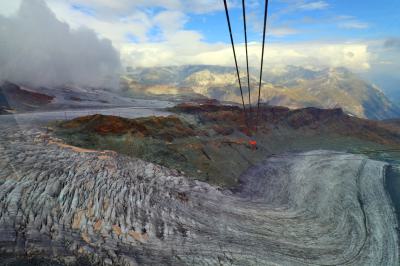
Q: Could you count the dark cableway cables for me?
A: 3